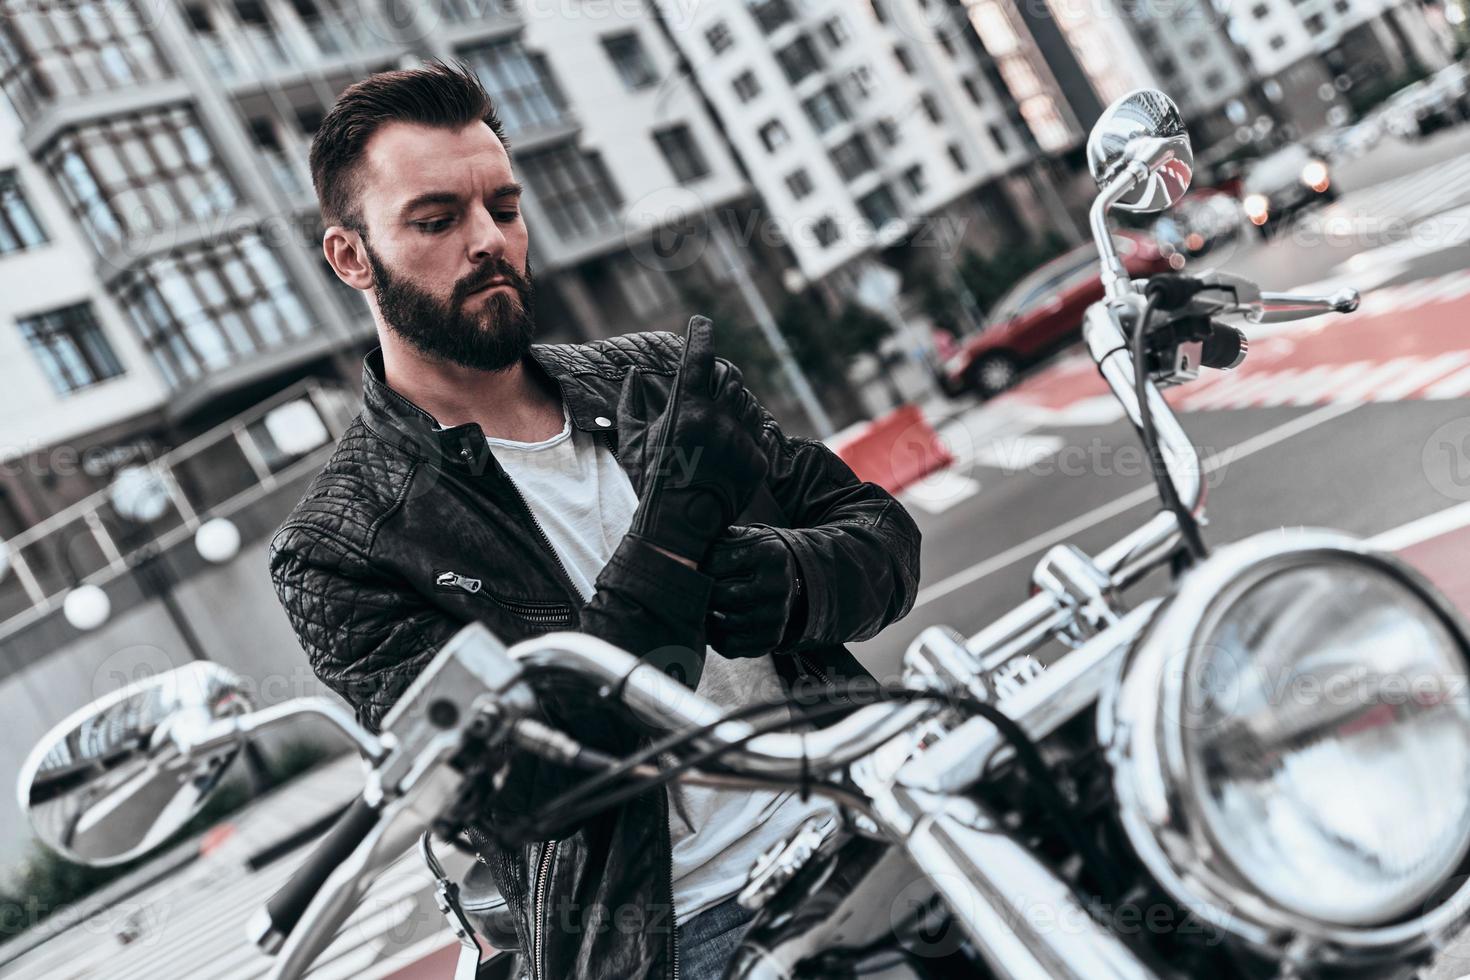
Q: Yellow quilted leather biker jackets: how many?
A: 0